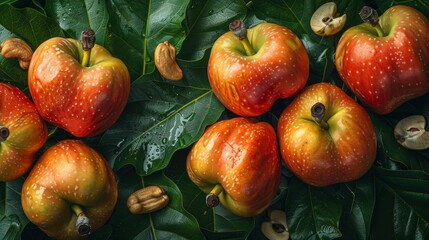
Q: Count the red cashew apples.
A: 7